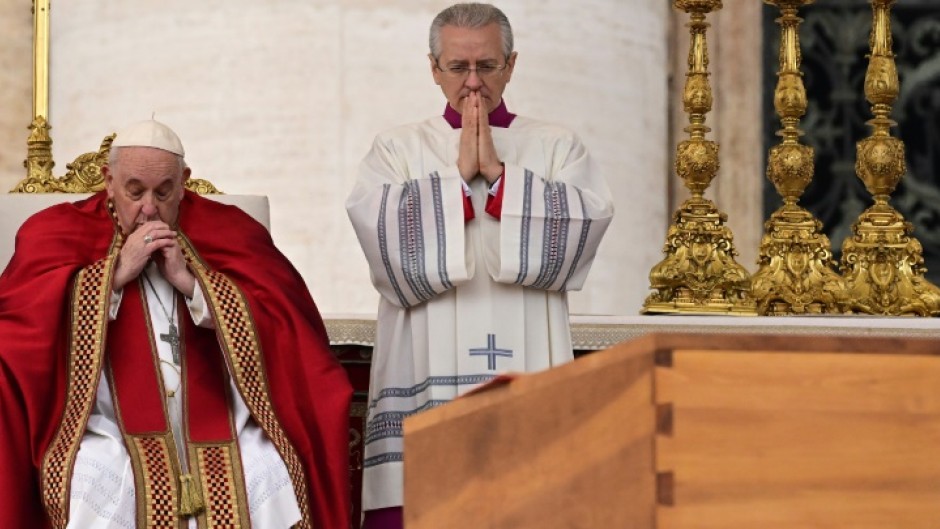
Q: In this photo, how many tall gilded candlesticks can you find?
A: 3